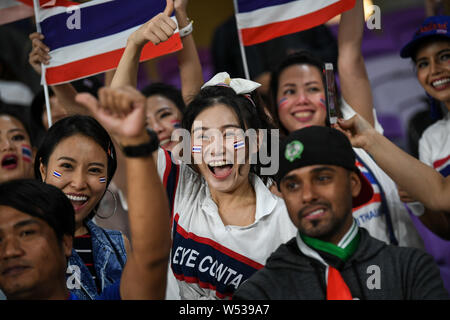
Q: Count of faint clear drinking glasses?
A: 0